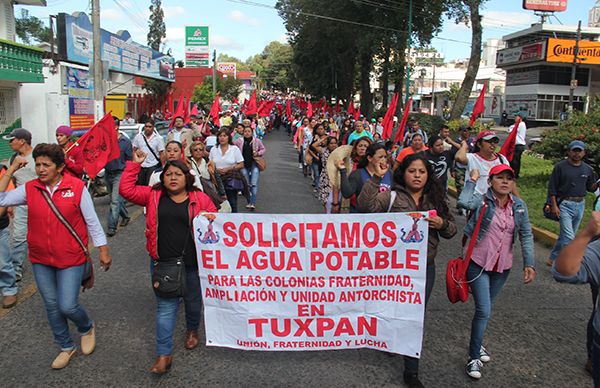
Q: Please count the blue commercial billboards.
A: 1